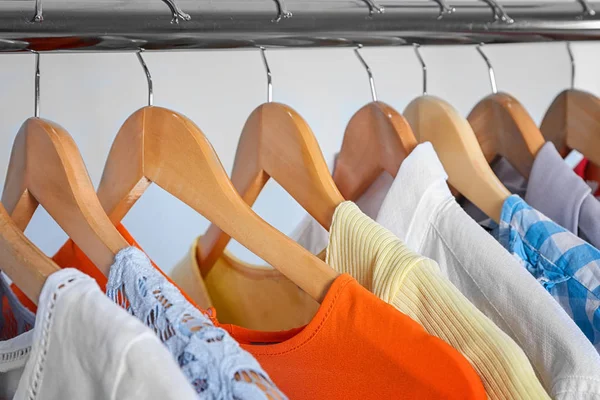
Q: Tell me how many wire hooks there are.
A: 7